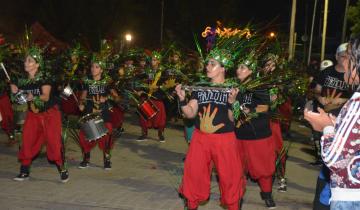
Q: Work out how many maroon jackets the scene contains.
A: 1